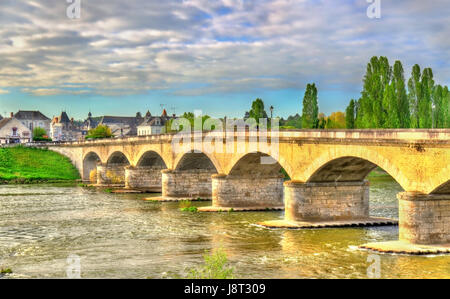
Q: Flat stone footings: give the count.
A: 6